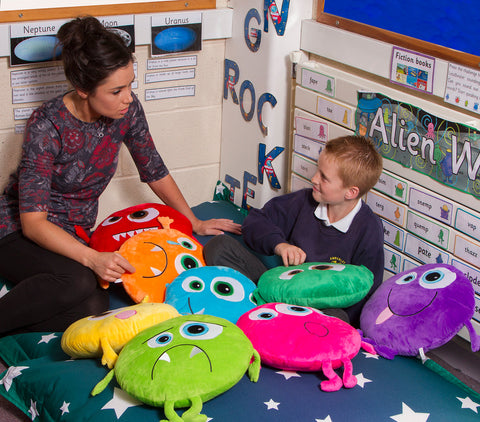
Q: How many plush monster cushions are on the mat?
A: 8